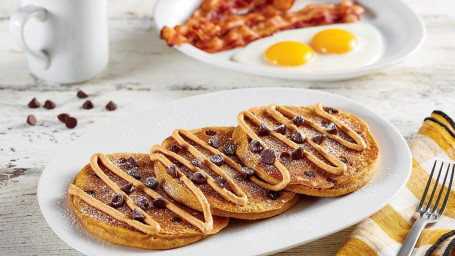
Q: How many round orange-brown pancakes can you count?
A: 3